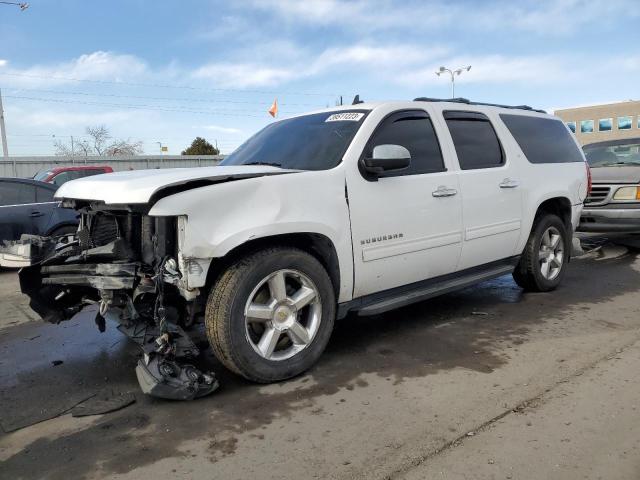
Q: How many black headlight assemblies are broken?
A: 1